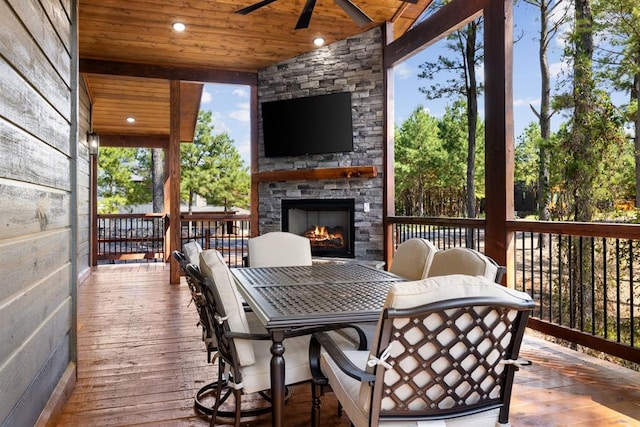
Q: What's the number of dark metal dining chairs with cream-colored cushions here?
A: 6